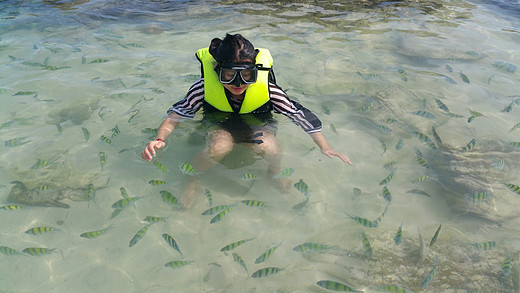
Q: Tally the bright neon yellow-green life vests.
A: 1